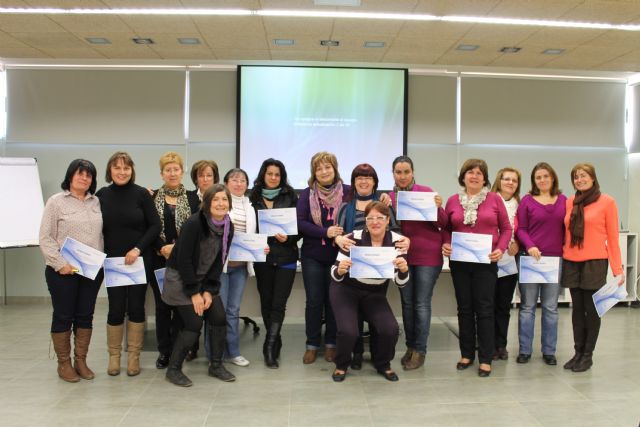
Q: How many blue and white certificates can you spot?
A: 11